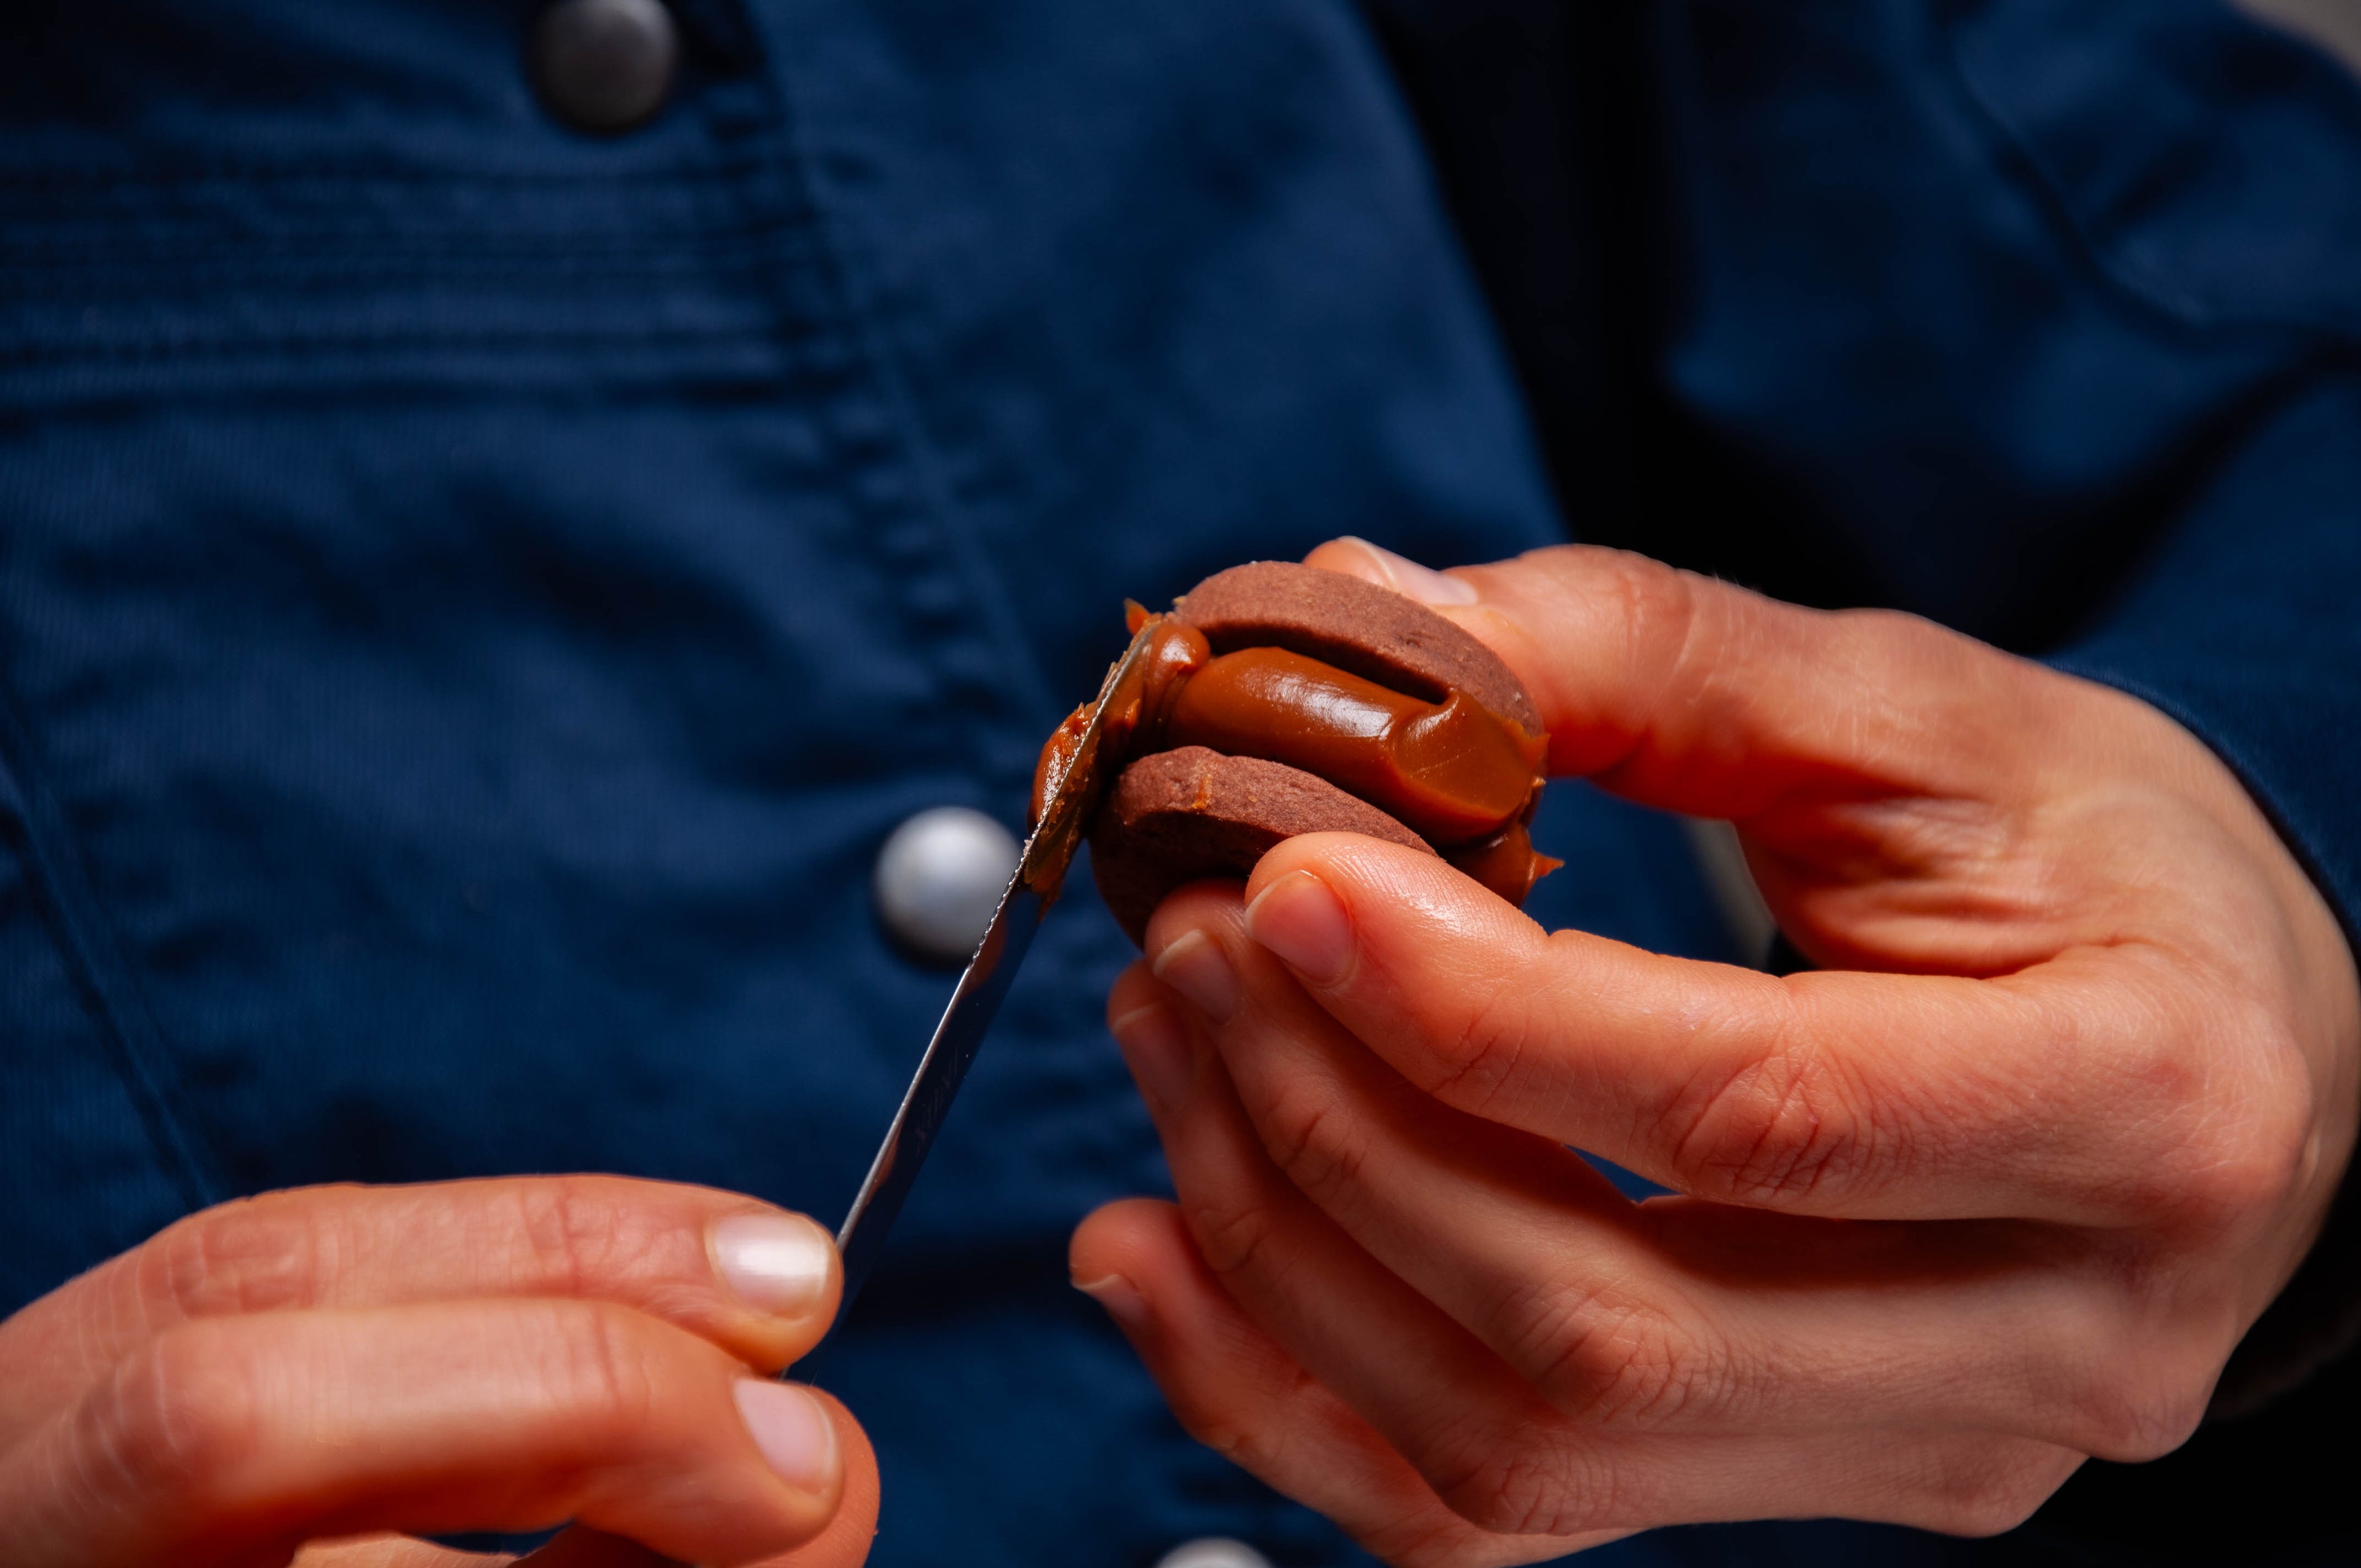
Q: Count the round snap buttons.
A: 3